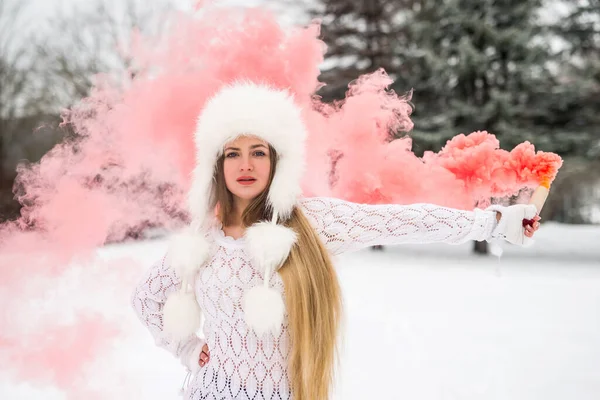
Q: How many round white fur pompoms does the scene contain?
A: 4